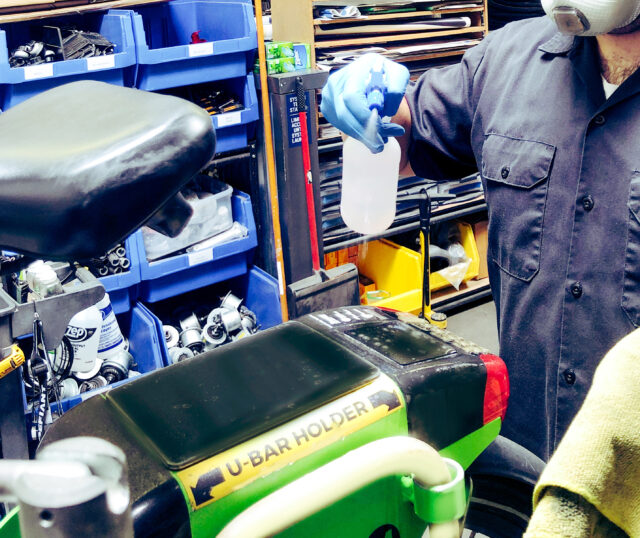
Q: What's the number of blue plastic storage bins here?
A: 7